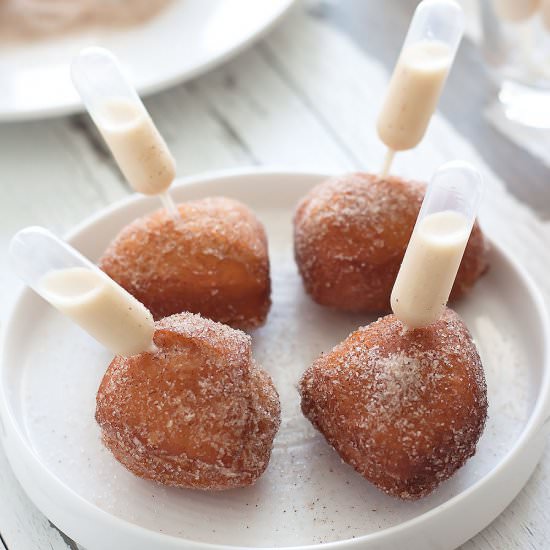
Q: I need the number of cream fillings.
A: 4